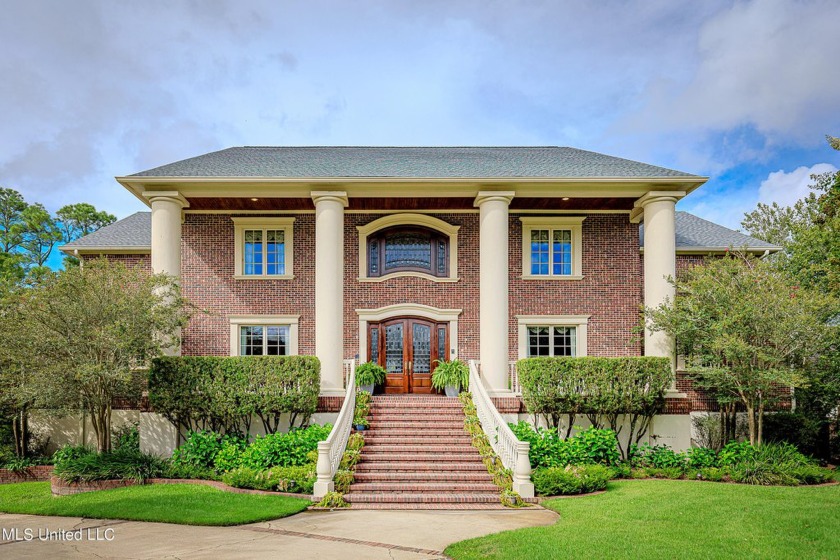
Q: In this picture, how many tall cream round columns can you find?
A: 4